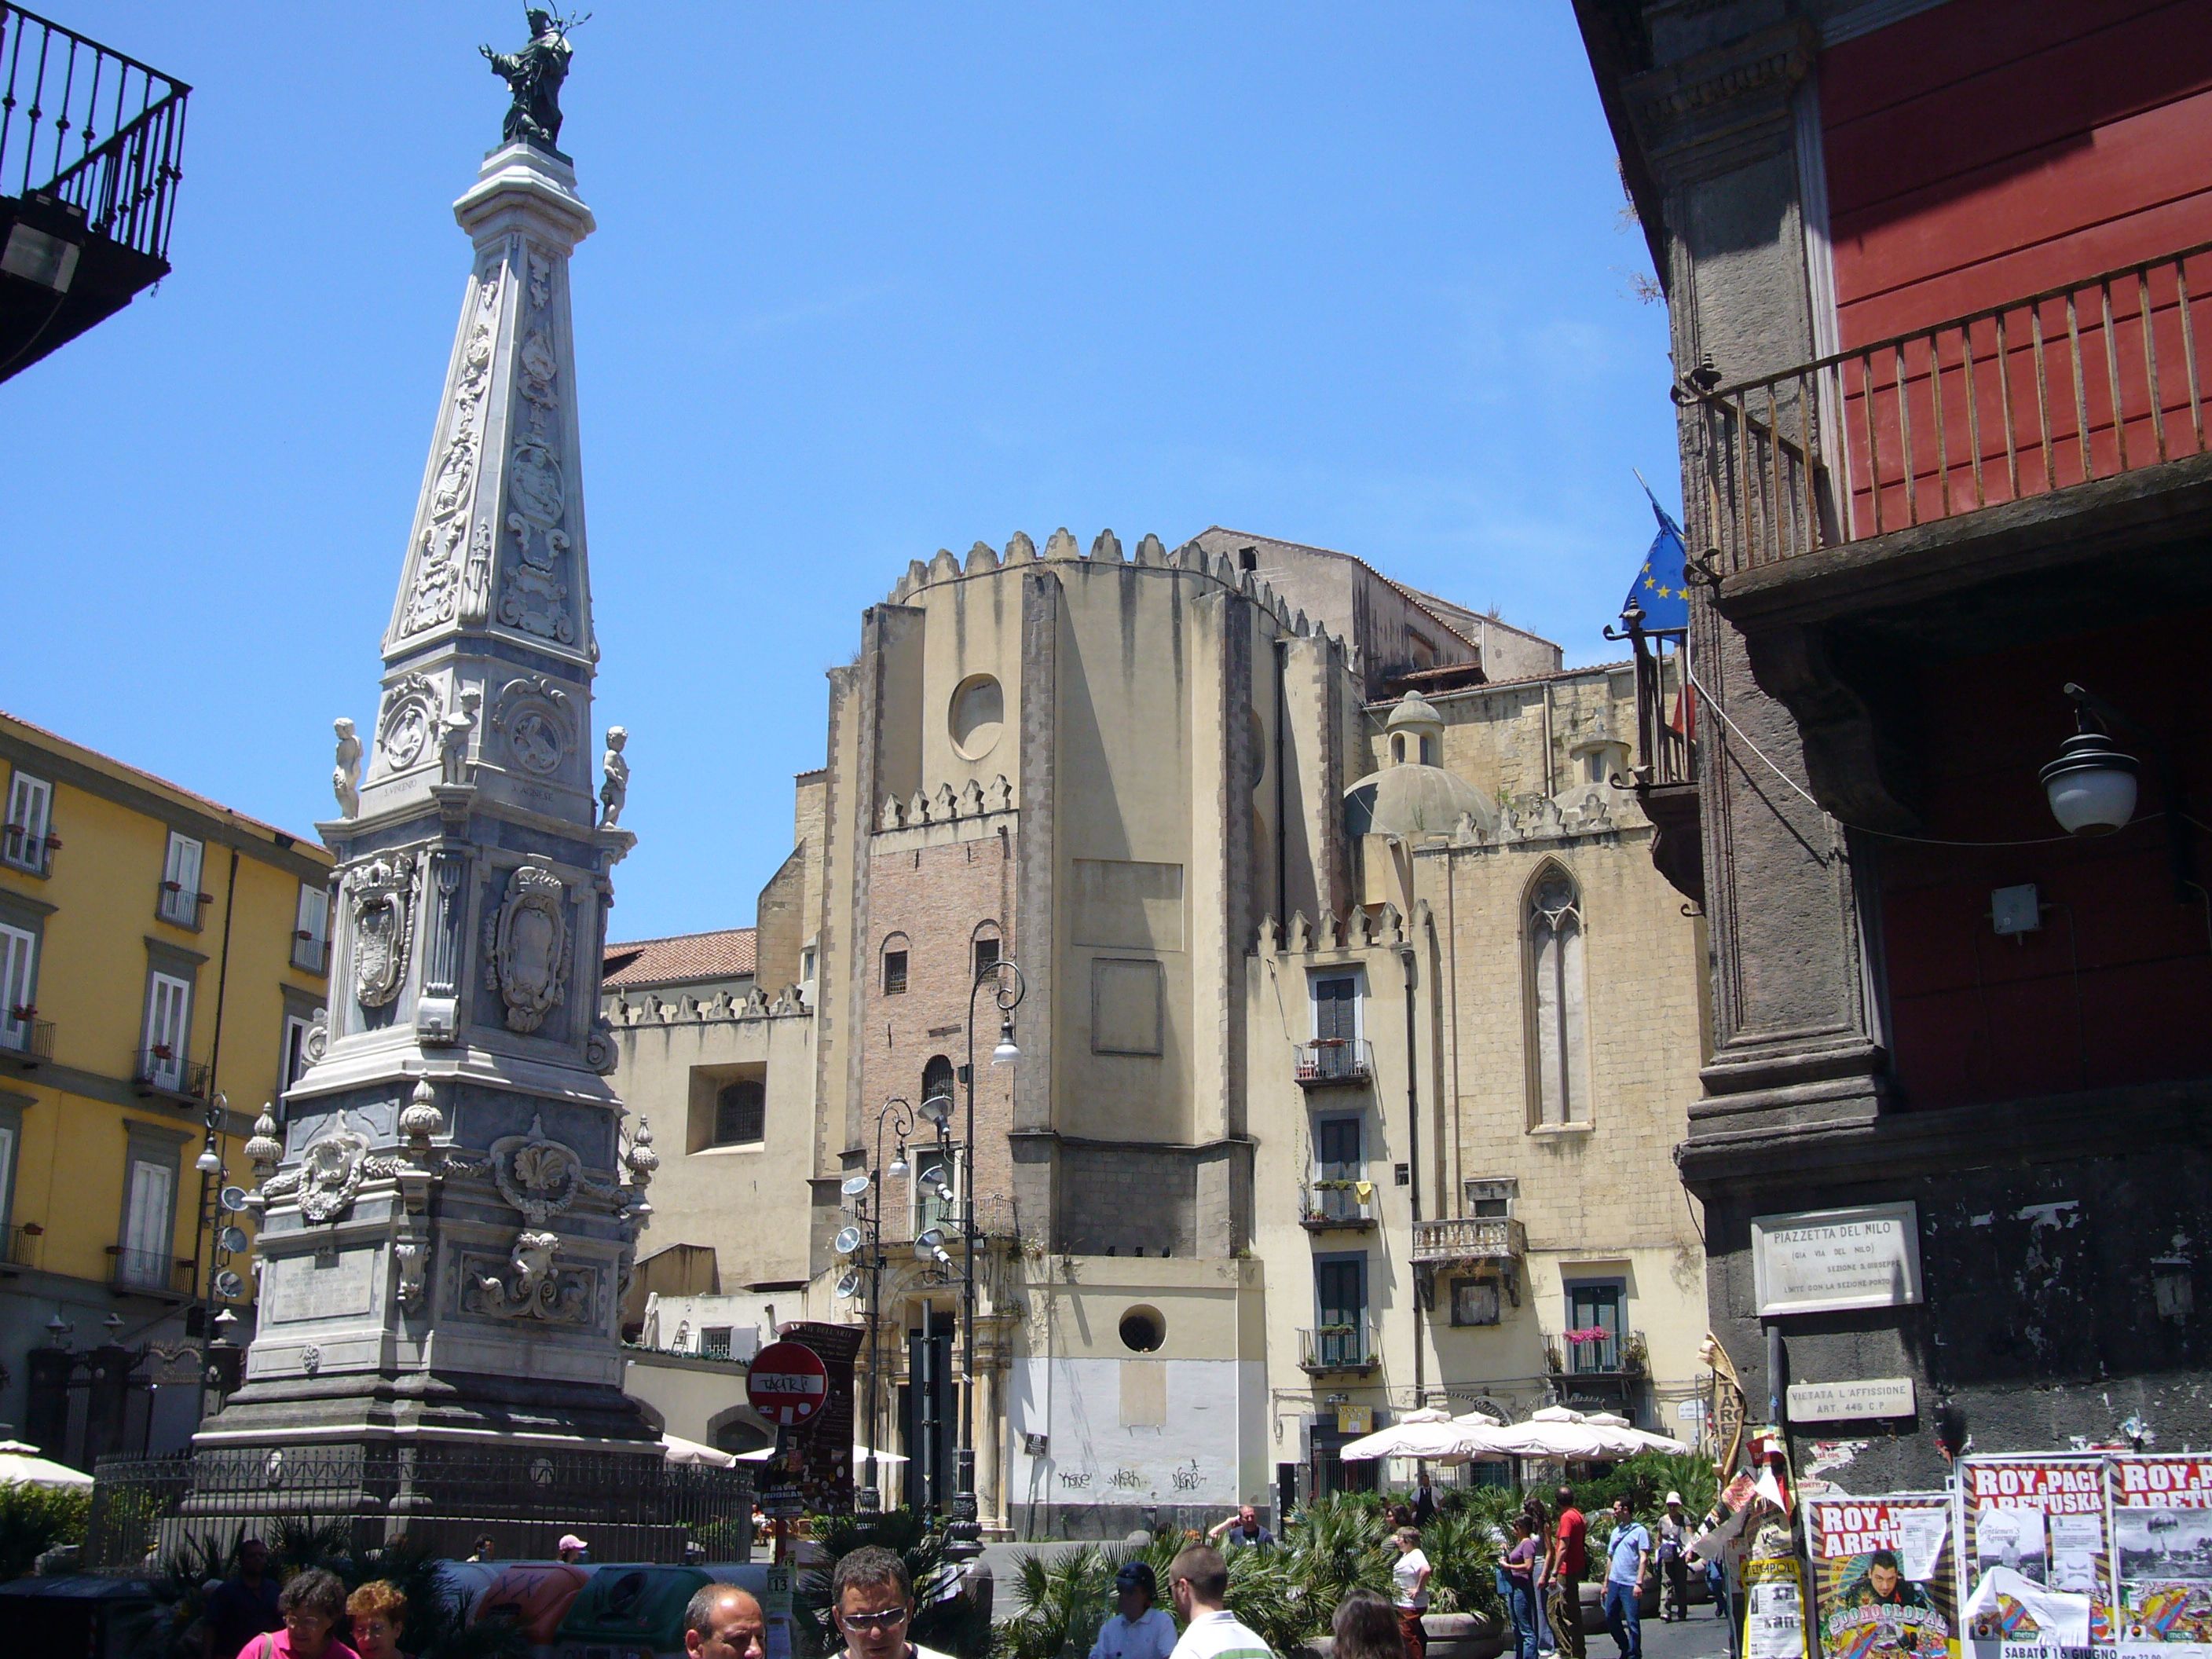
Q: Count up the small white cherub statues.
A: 3